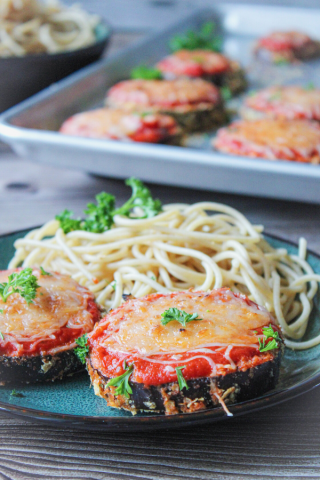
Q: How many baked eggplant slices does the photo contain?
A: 8